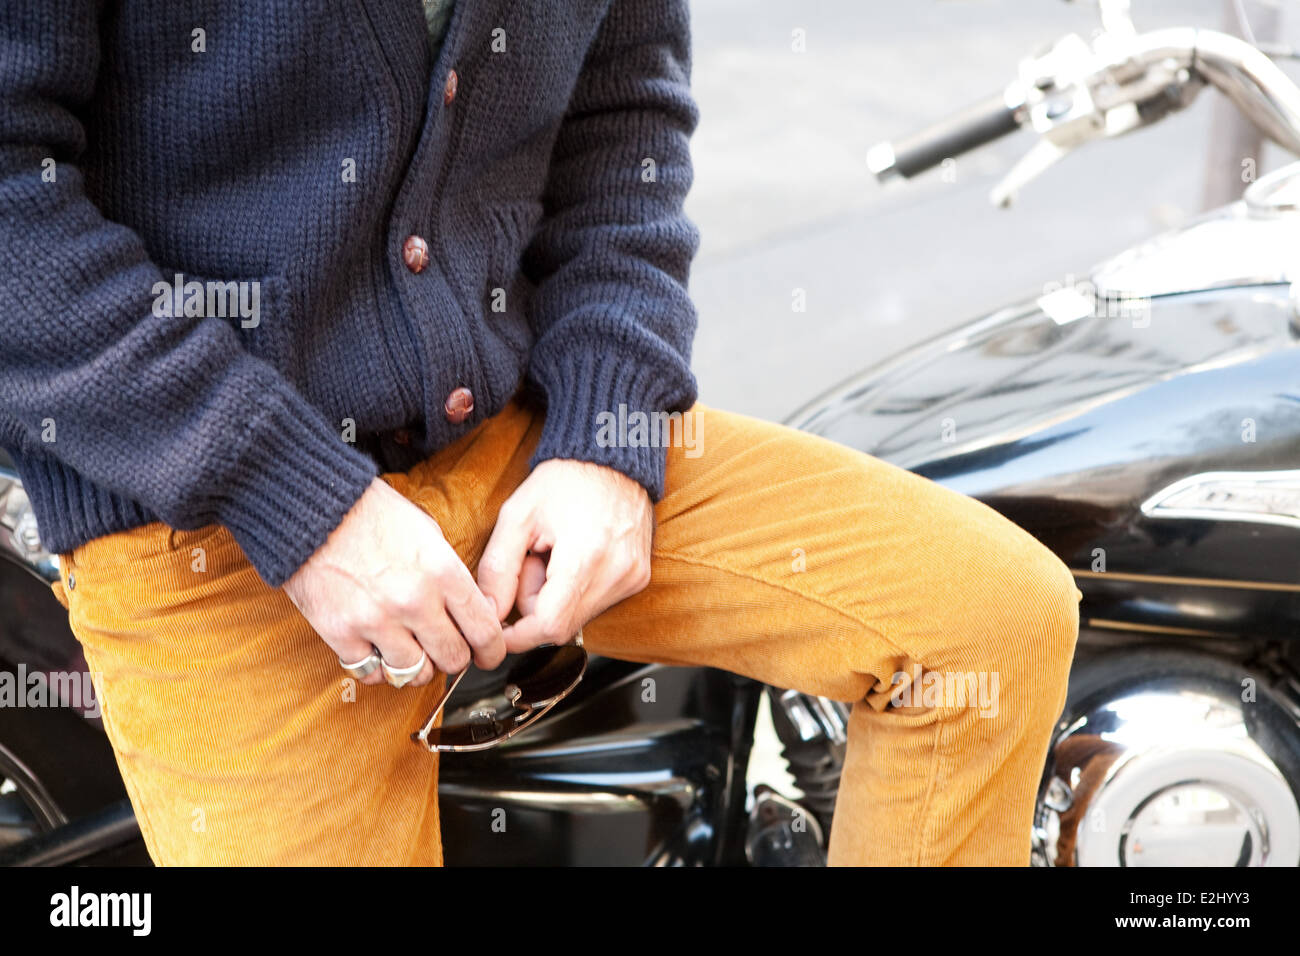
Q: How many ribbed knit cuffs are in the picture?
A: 2